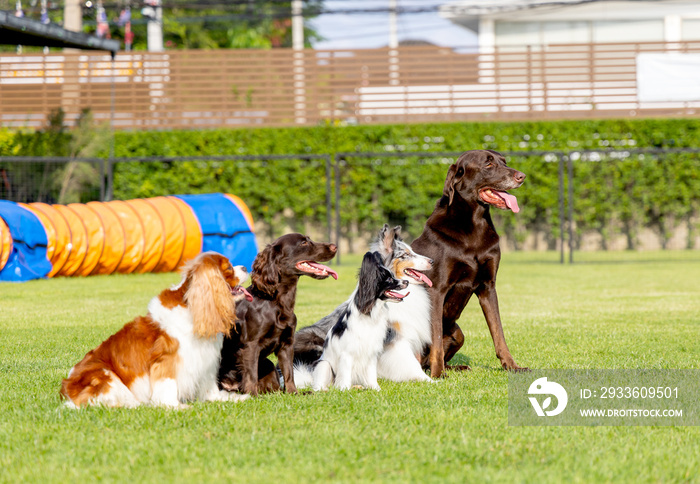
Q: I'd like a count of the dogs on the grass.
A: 5